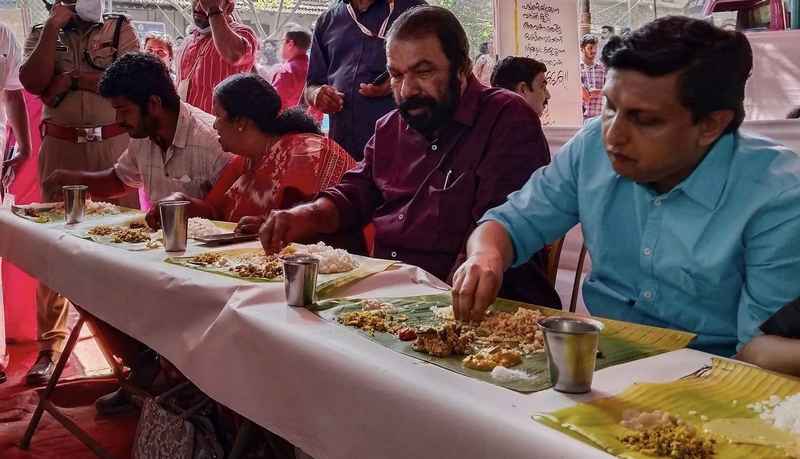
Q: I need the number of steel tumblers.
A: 4